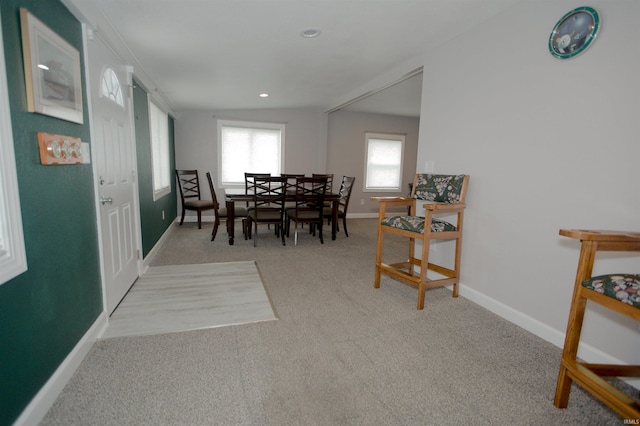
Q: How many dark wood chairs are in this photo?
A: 8